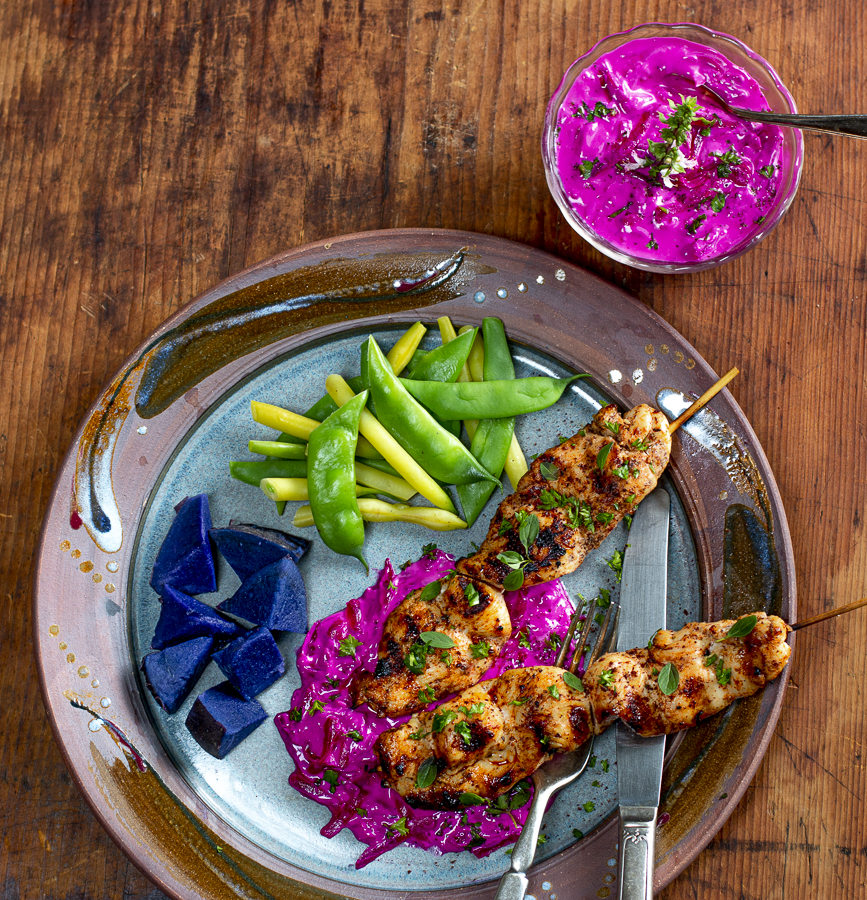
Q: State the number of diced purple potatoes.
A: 7